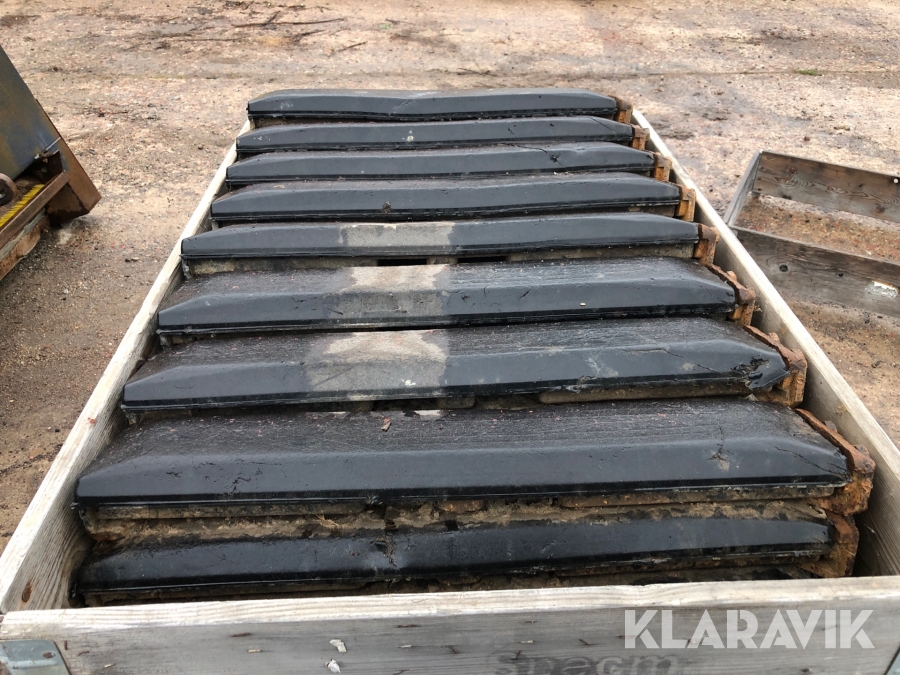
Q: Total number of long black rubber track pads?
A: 9